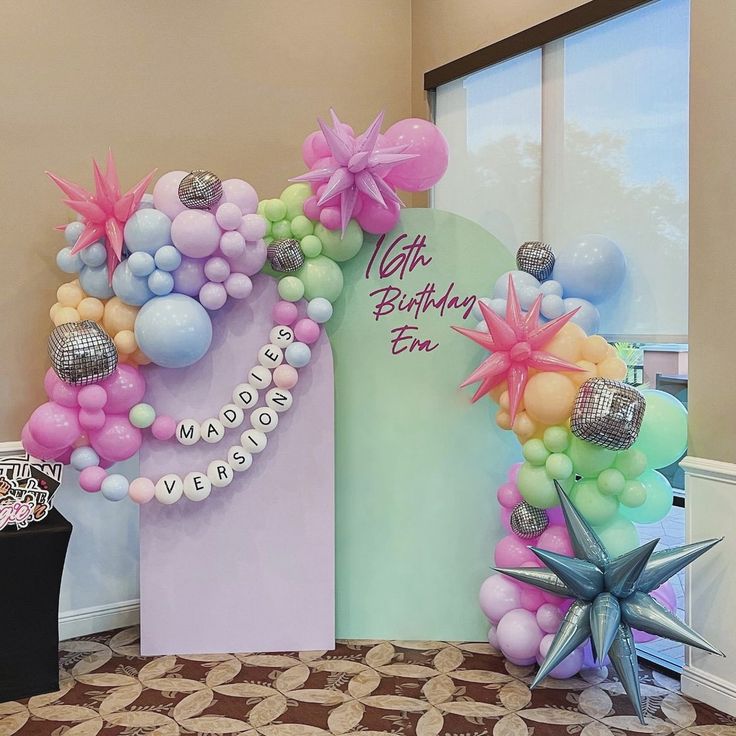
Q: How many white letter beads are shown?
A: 14